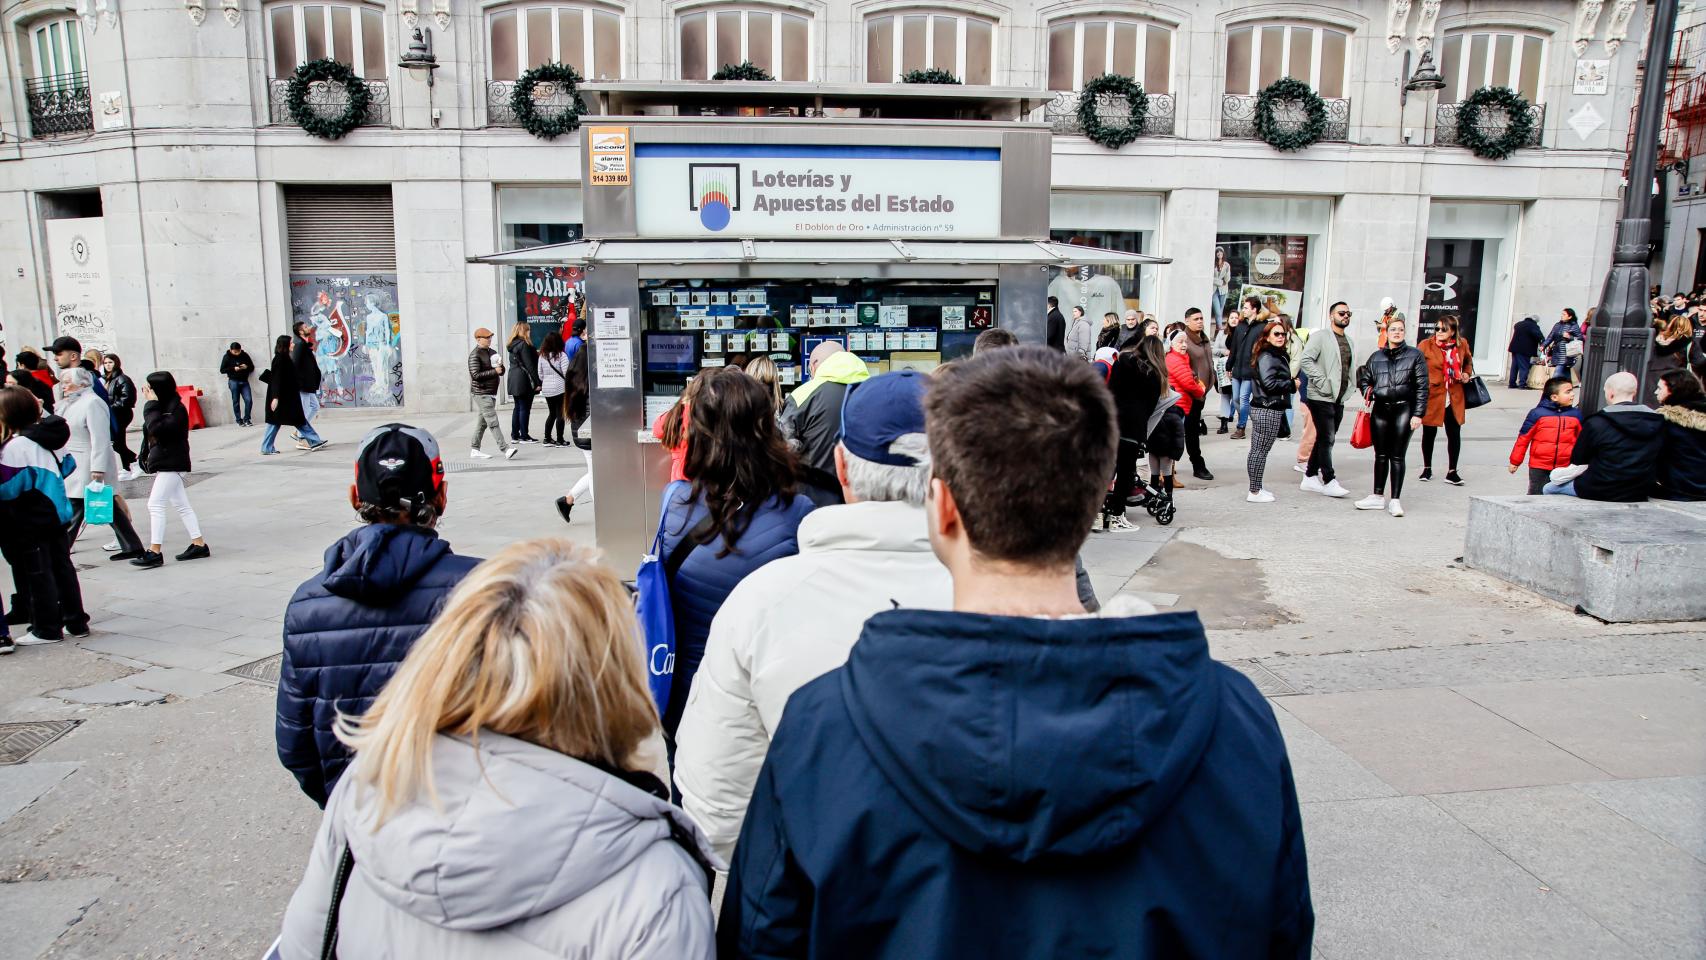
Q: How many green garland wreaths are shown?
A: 7